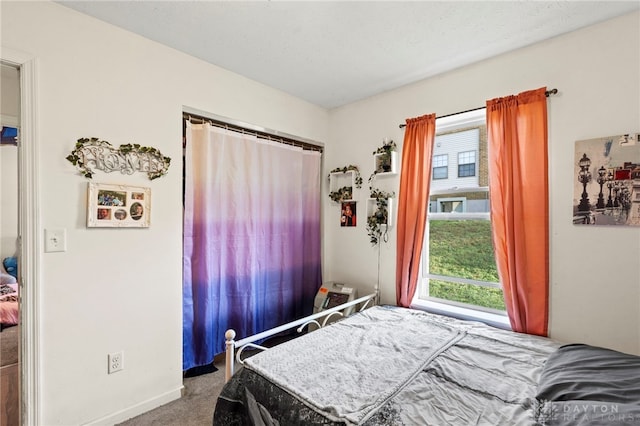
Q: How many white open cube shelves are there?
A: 3